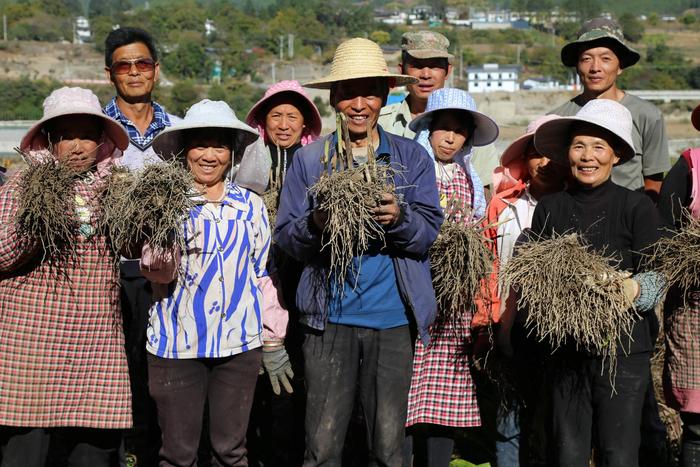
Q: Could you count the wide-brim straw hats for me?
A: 1